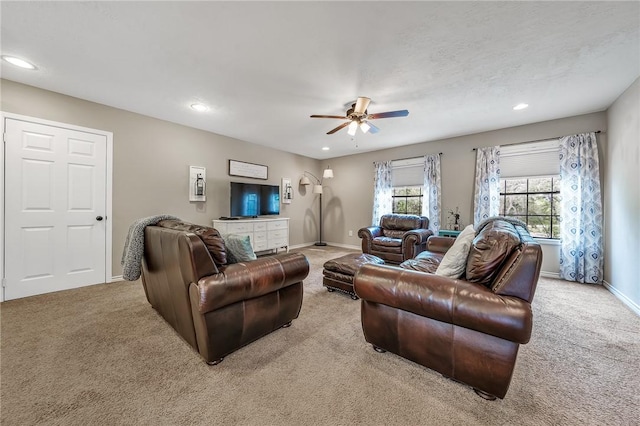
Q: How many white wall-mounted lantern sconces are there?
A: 2